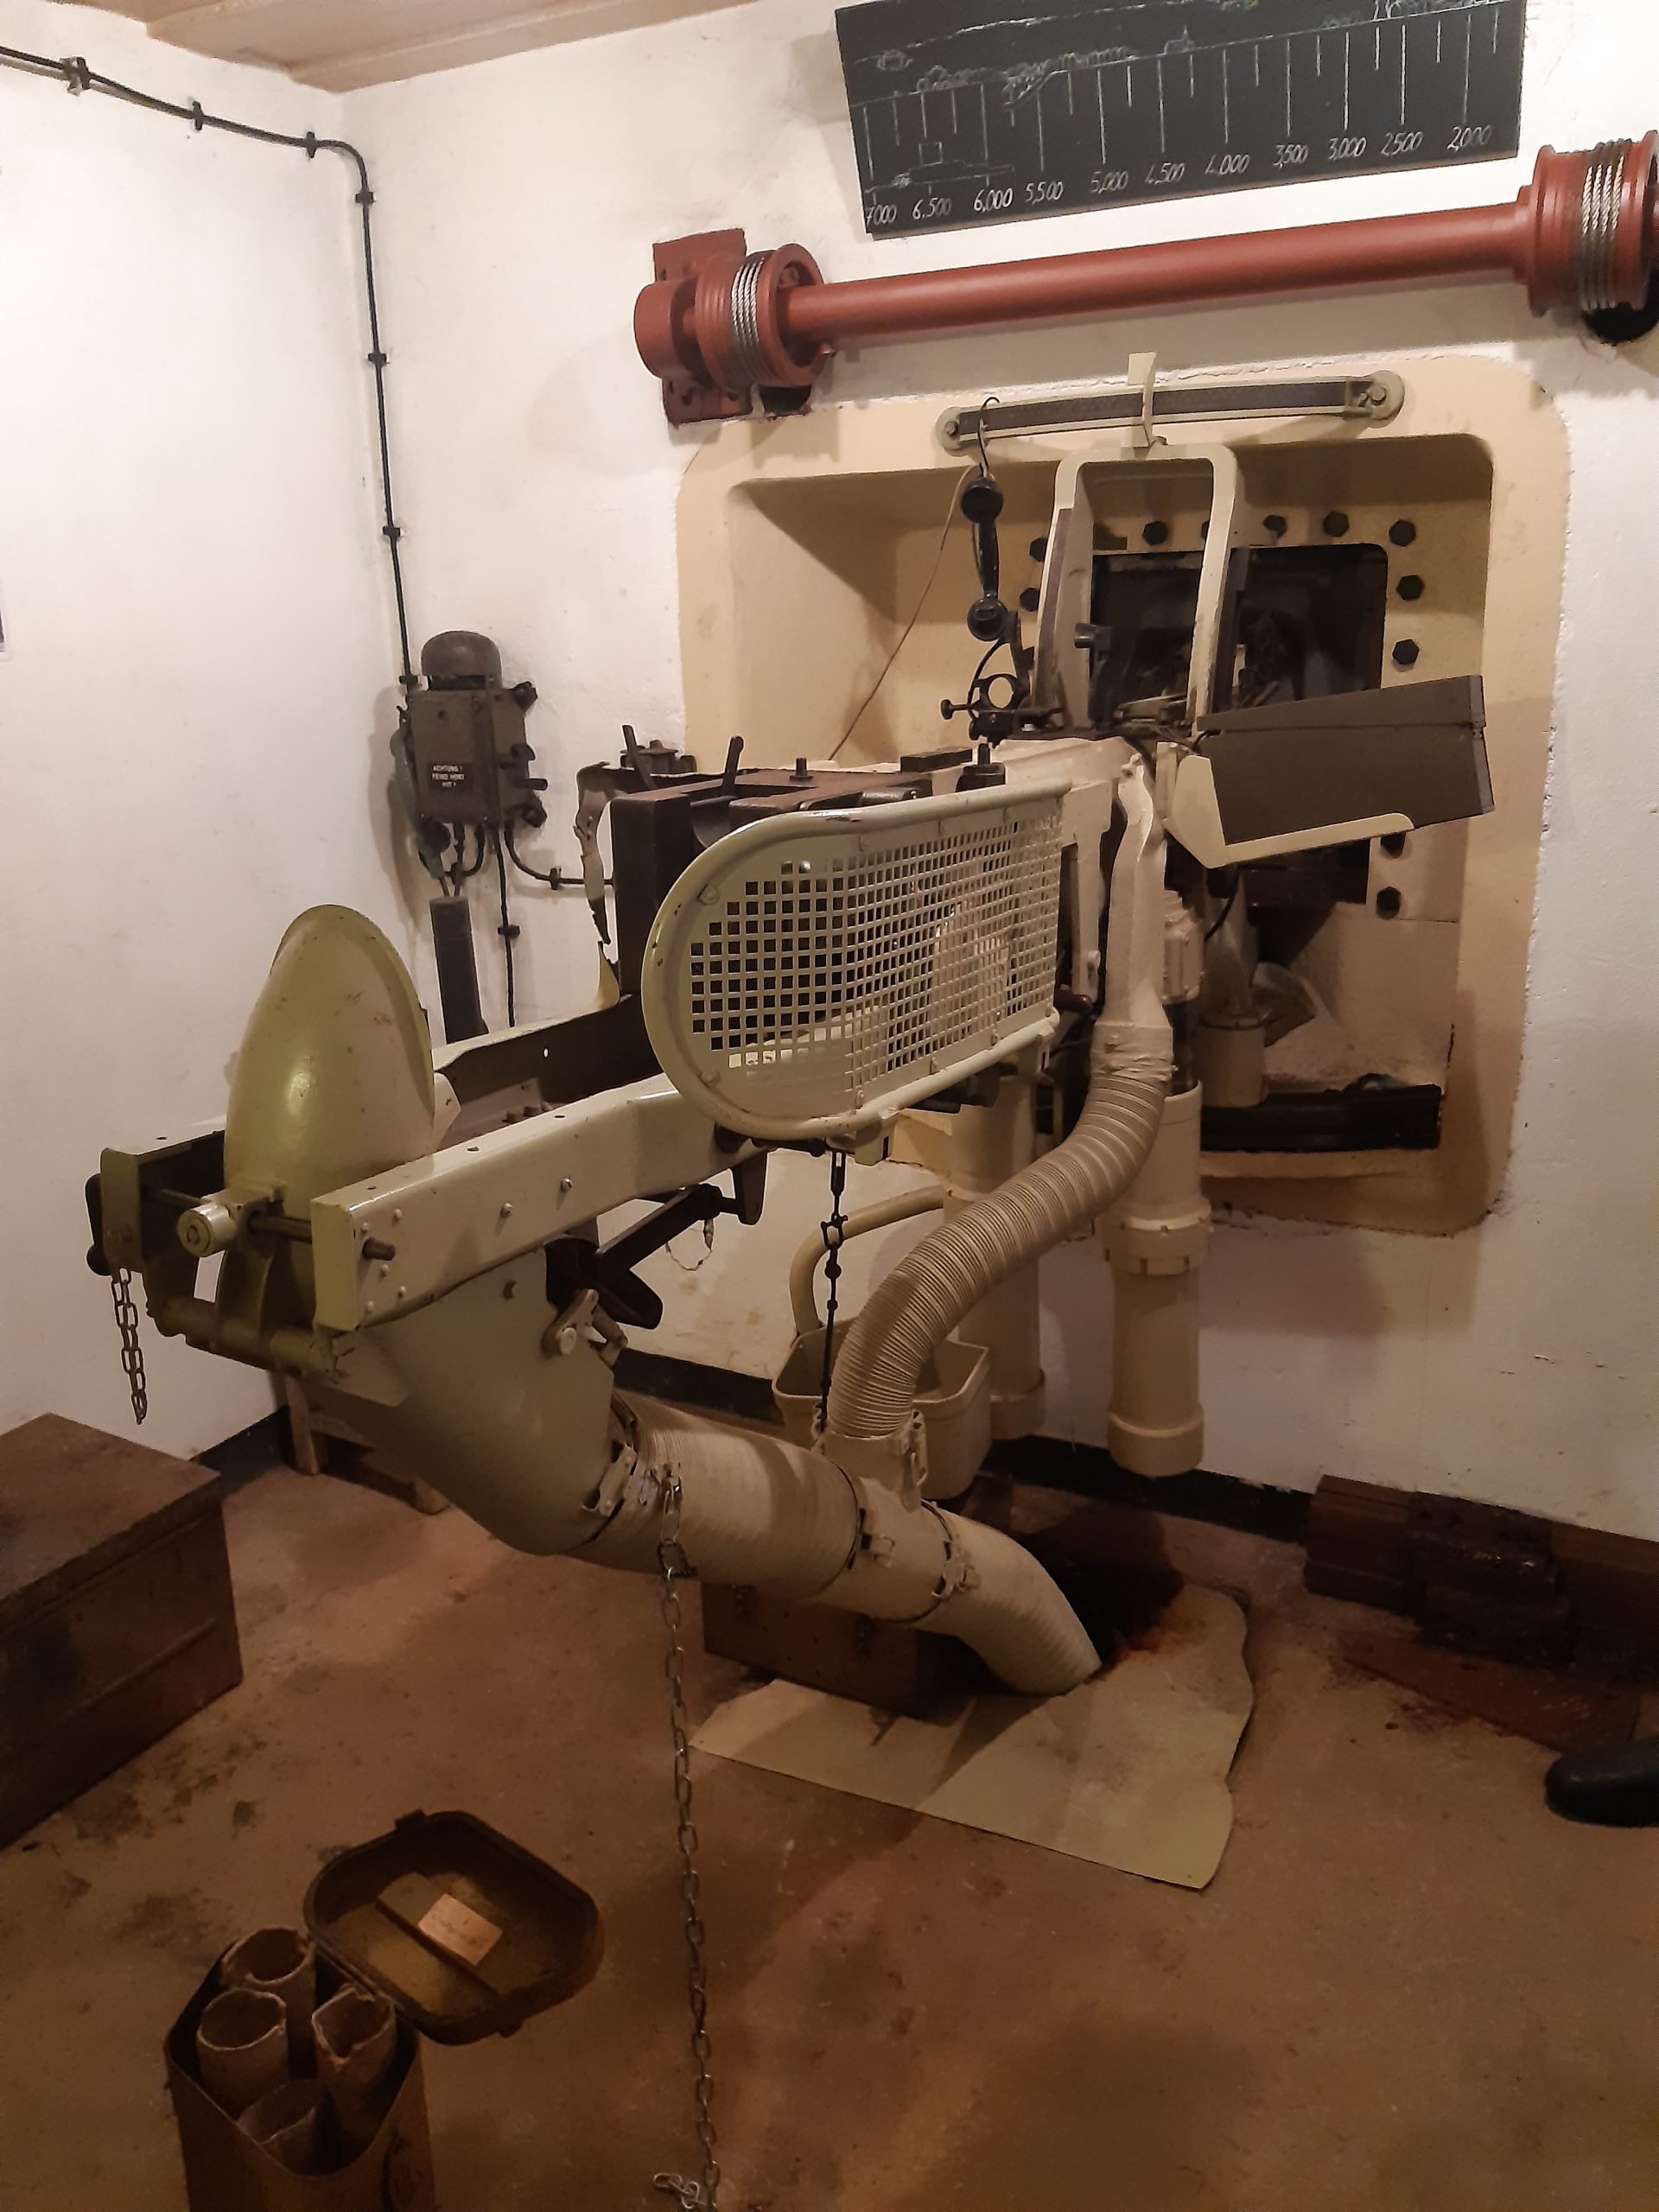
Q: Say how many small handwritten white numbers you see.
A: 11